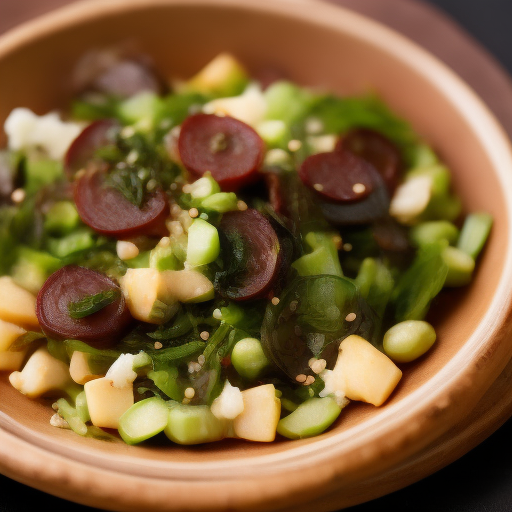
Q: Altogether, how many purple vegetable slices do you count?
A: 7